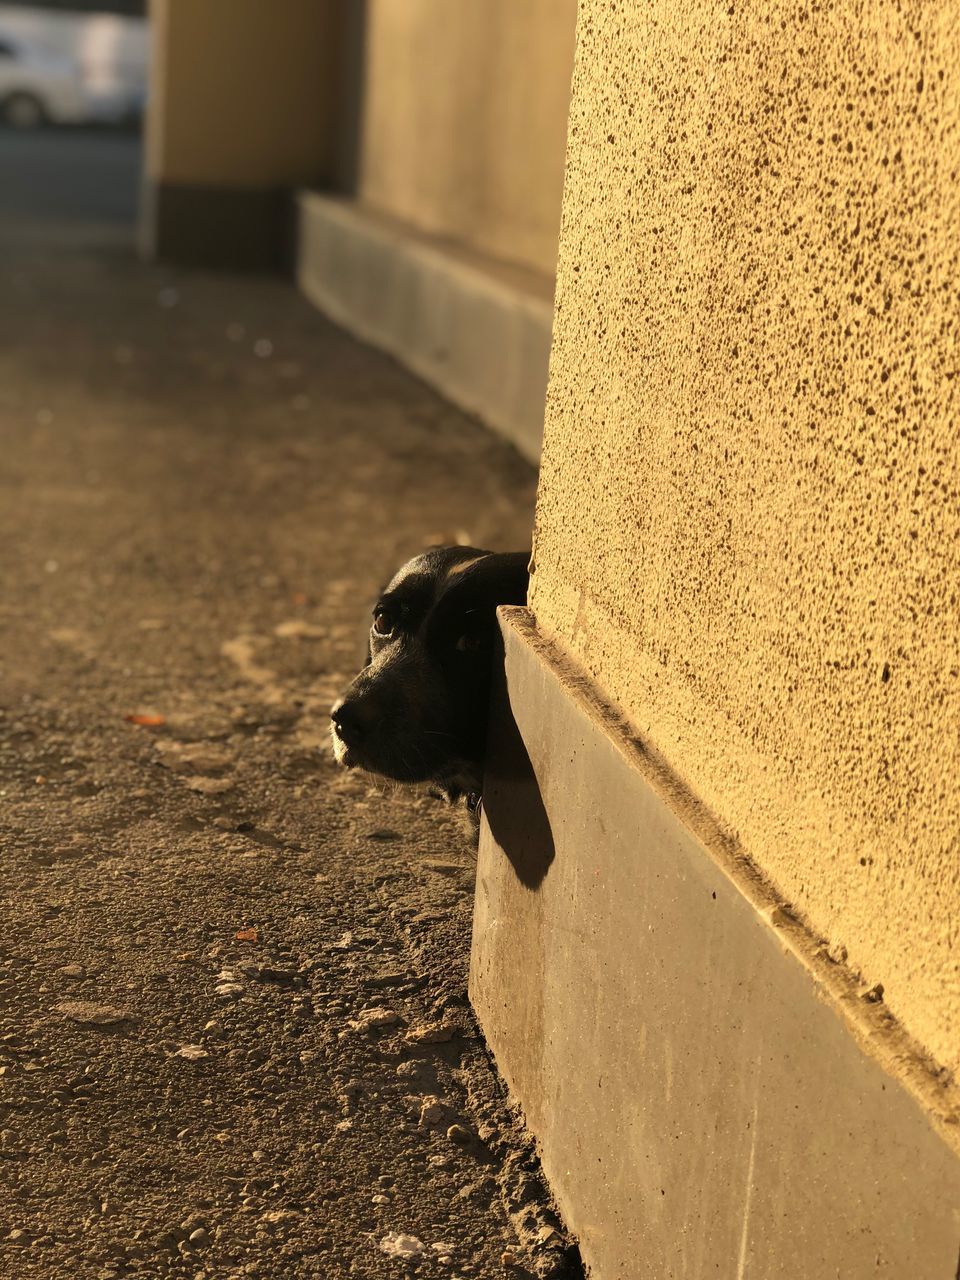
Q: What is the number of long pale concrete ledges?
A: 2